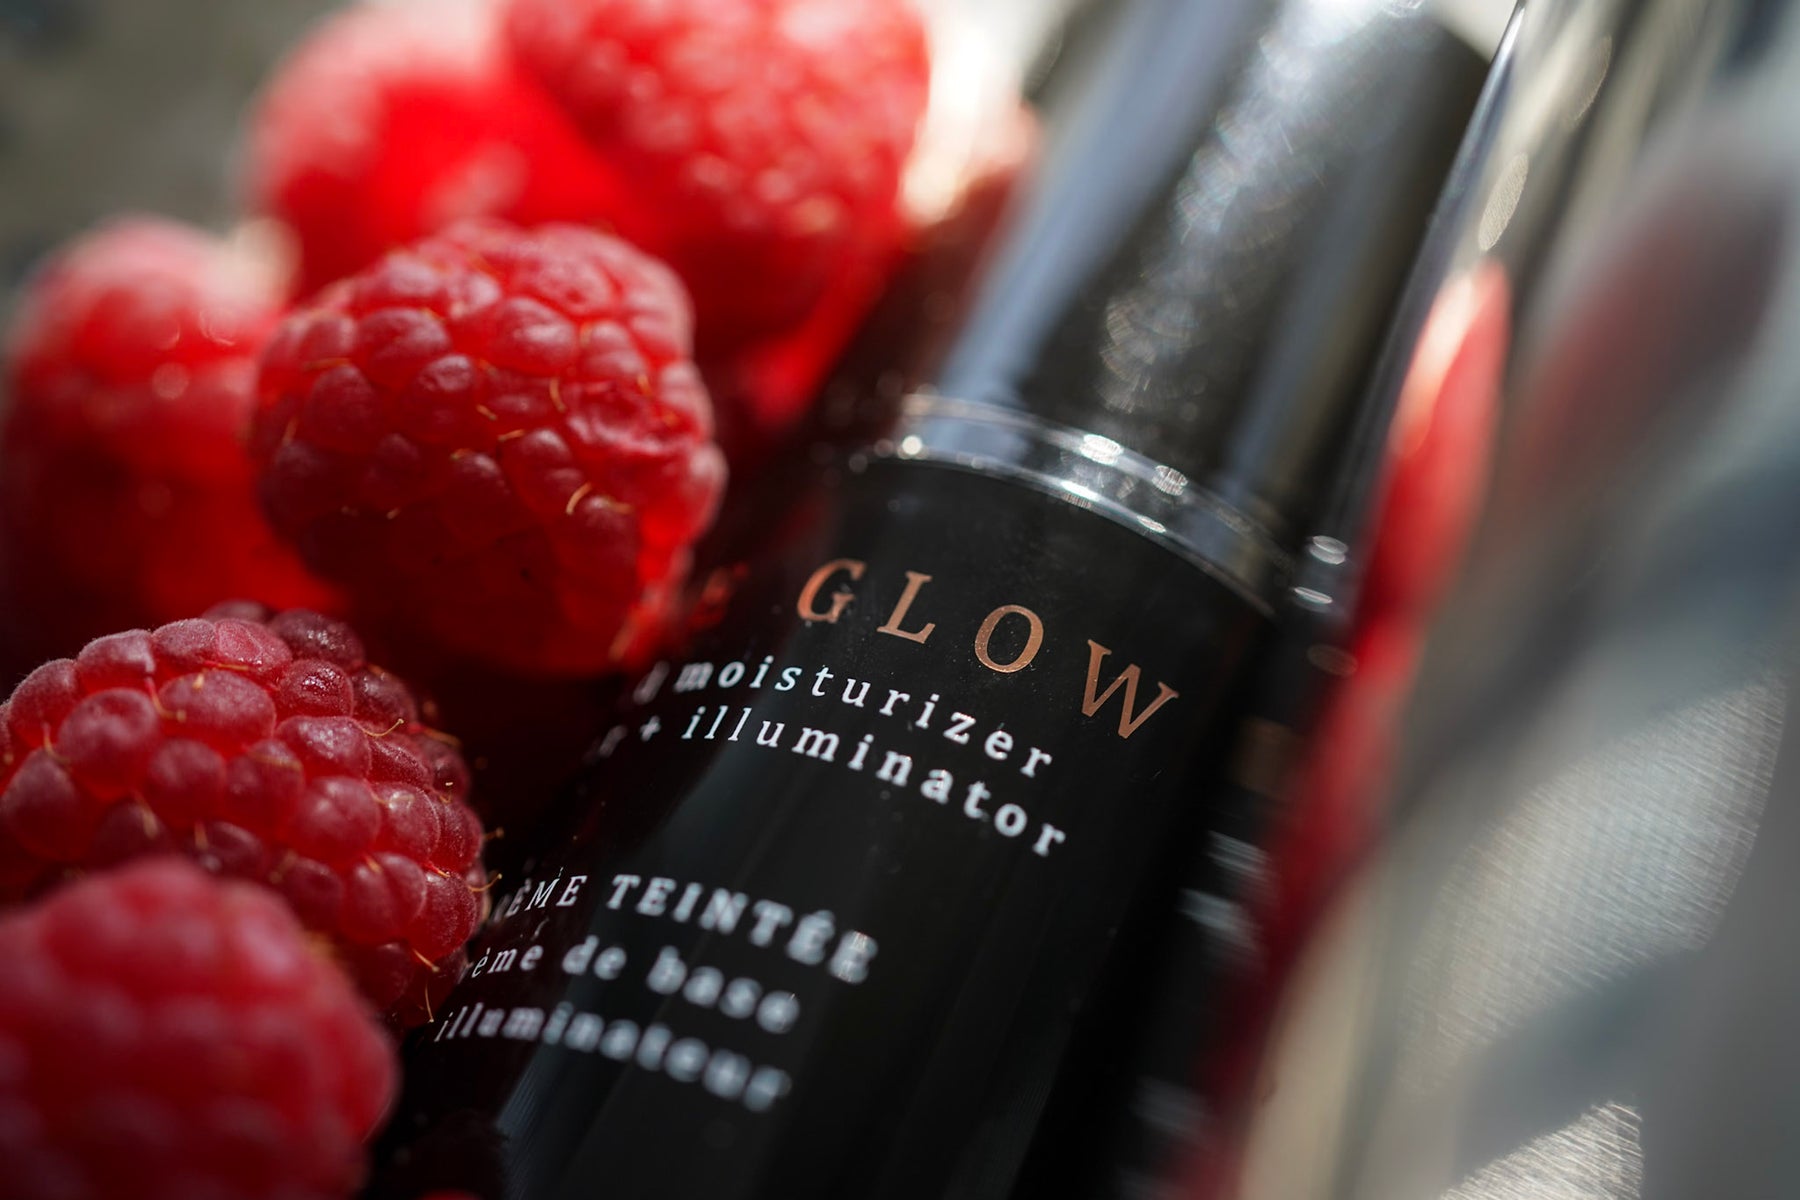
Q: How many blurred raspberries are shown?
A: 4